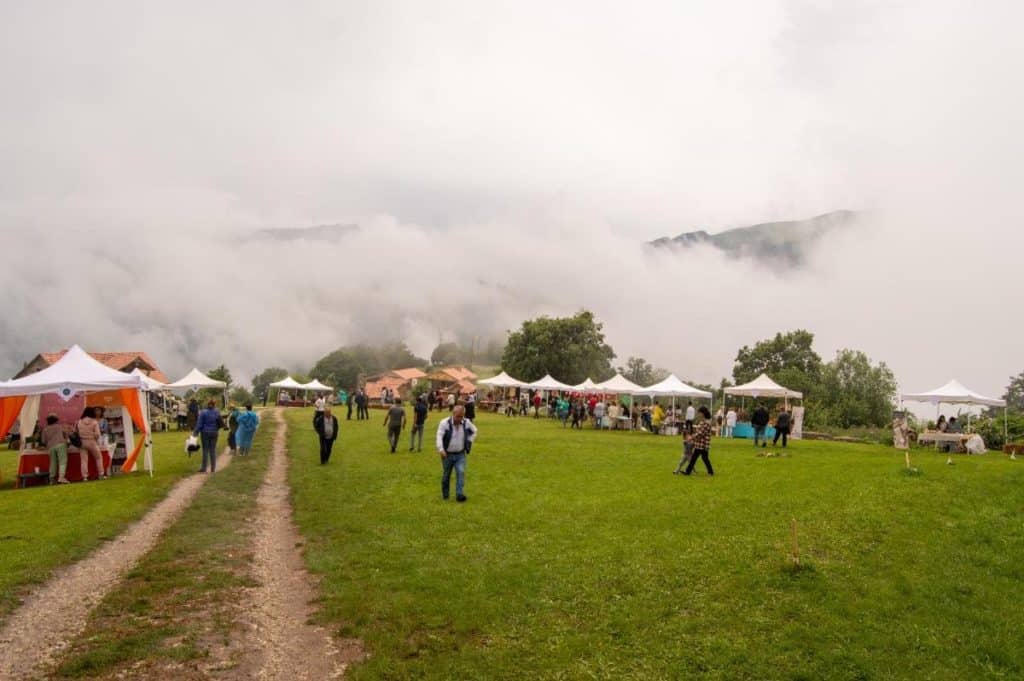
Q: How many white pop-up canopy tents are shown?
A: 12